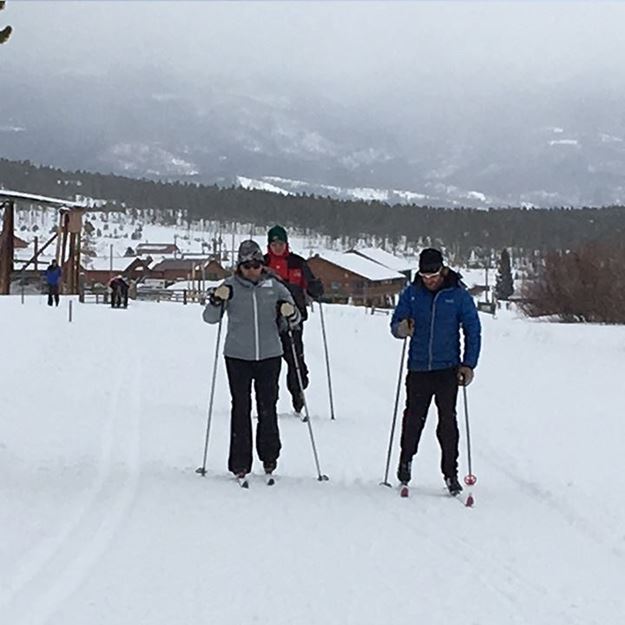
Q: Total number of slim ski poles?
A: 5